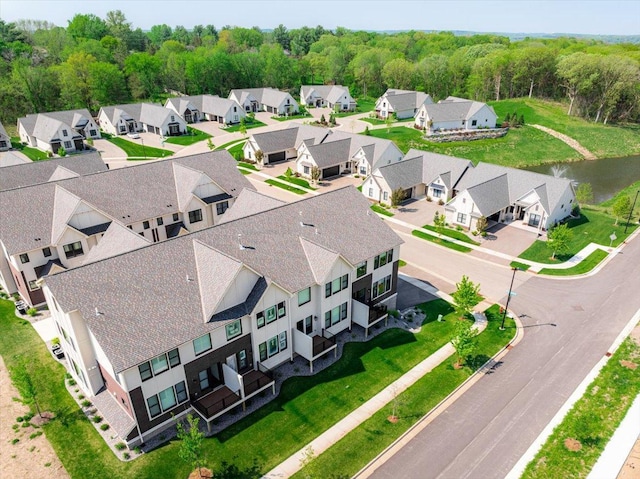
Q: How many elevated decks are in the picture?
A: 4